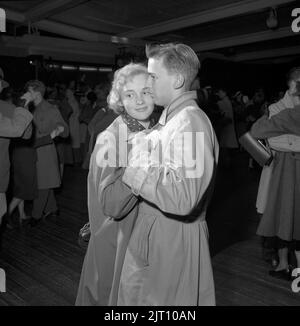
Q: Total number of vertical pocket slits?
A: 1